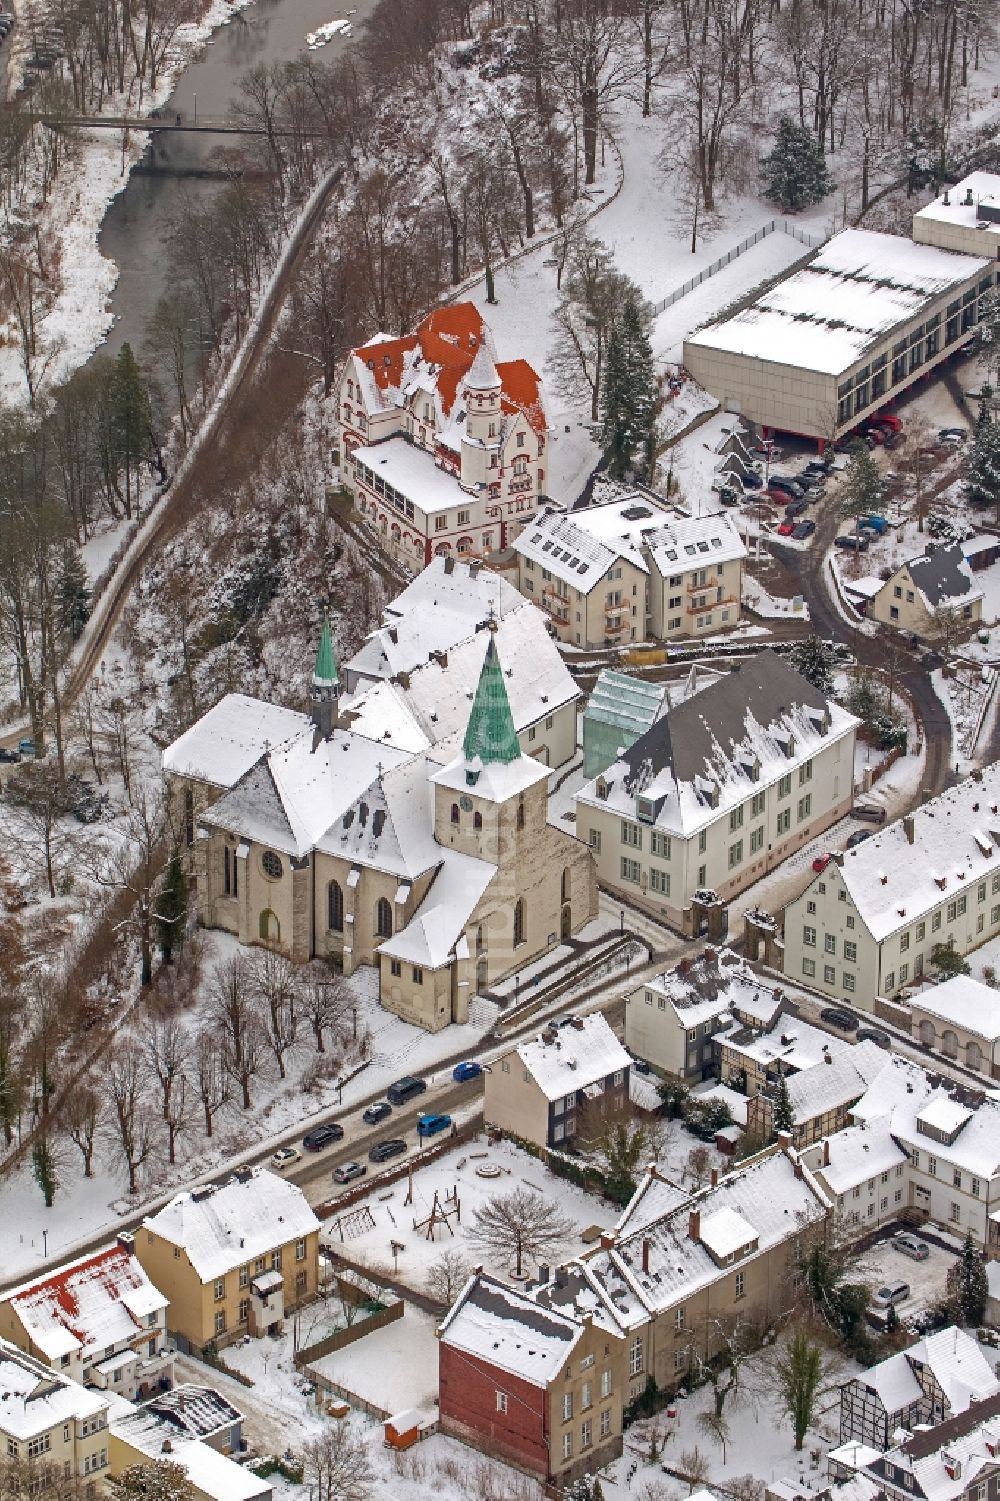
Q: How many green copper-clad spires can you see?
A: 2